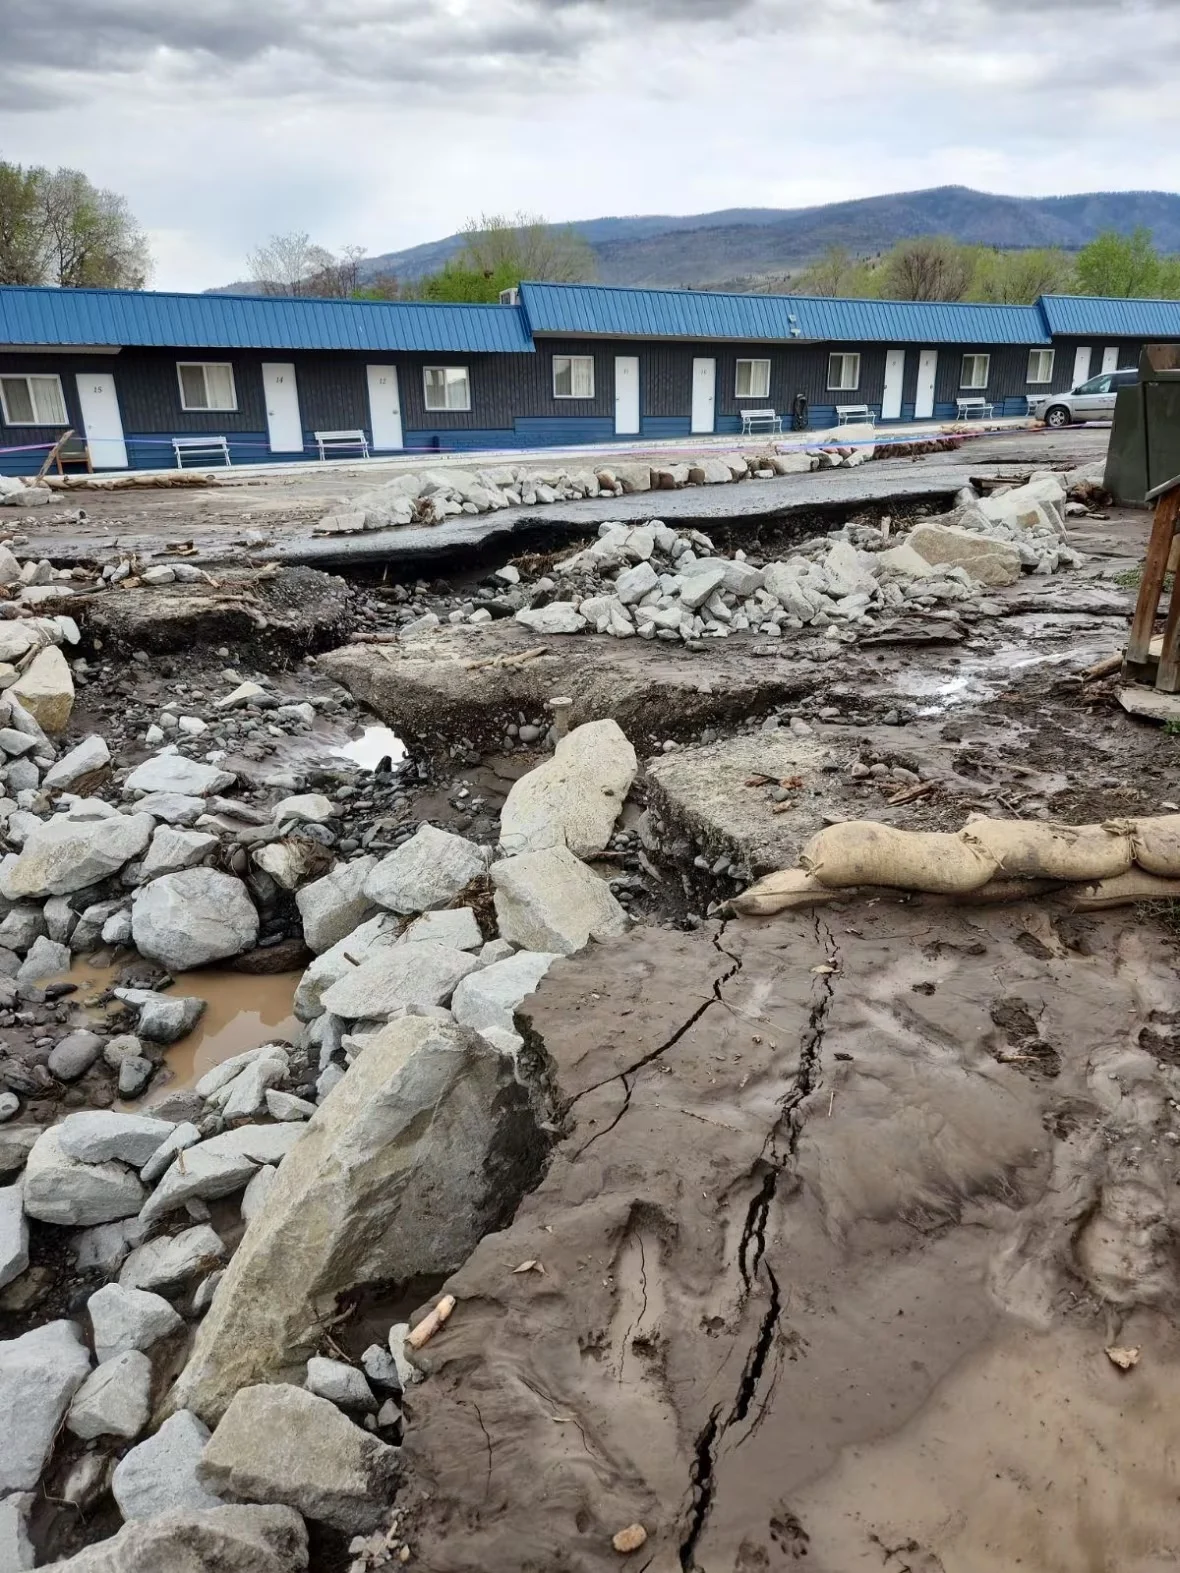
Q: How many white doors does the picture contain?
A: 9